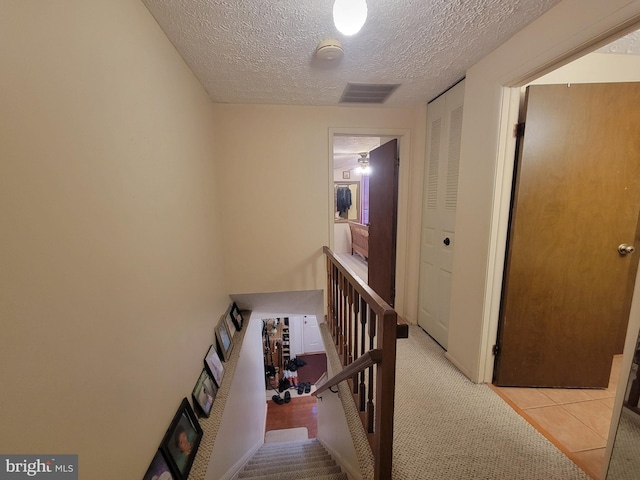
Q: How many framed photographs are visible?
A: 7